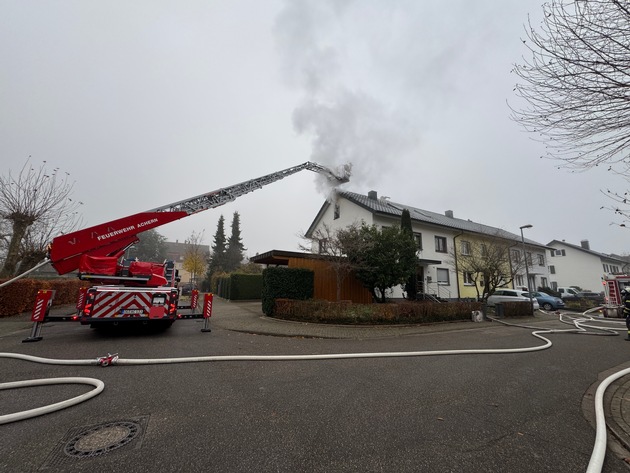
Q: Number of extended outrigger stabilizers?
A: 4